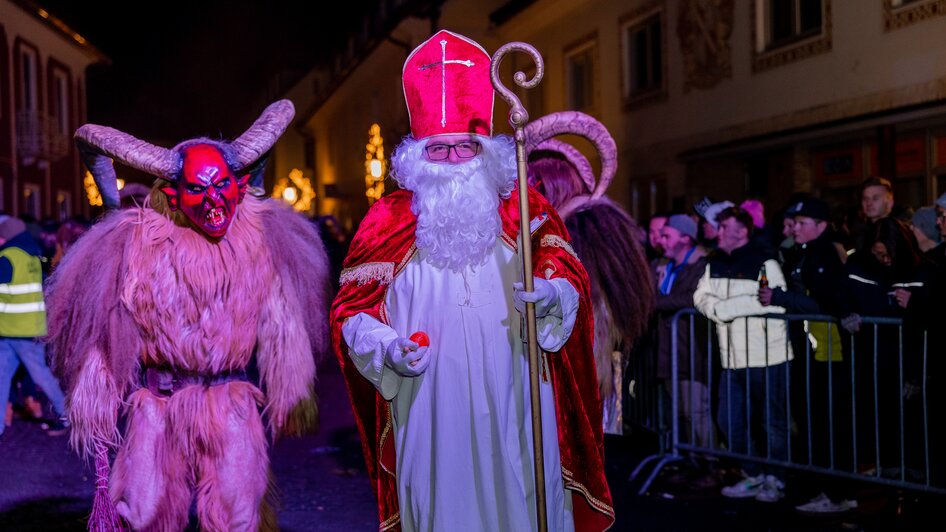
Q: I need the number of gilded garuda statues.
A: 0